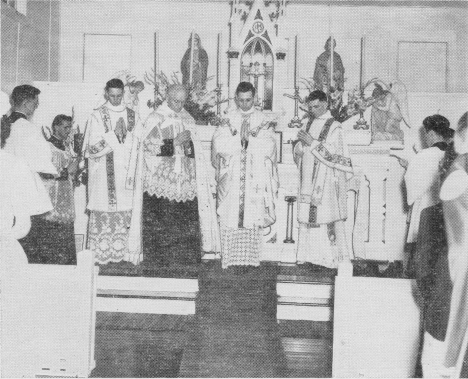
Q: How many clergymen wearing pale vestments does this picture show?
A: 4